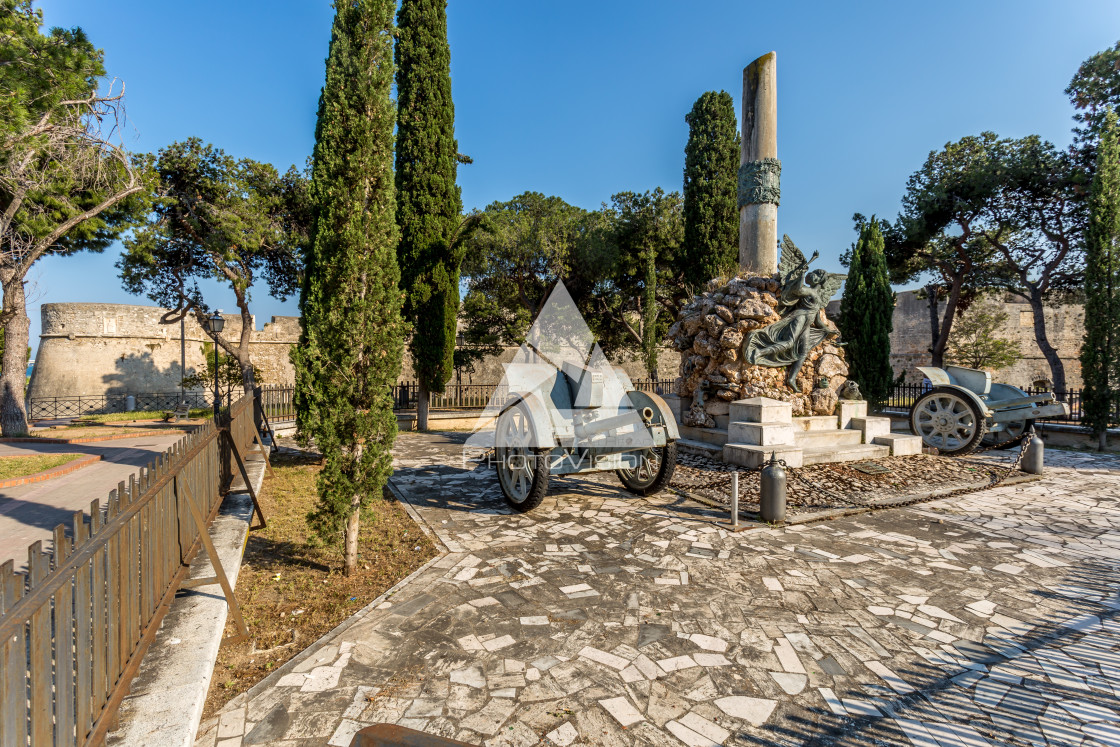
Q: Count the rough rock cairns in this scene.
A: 1